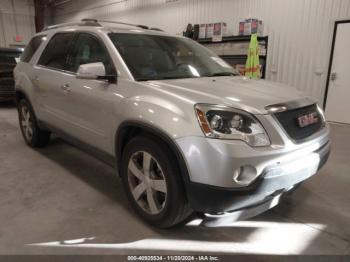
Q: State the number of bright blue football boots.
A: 0